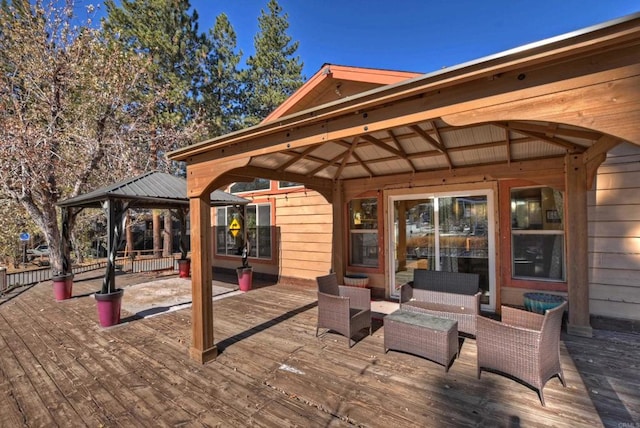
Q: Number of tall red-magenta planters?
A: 4